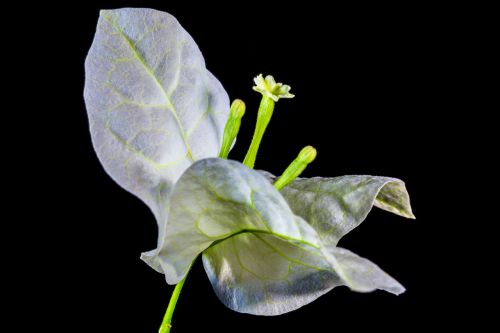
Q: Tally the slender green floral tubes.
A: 3